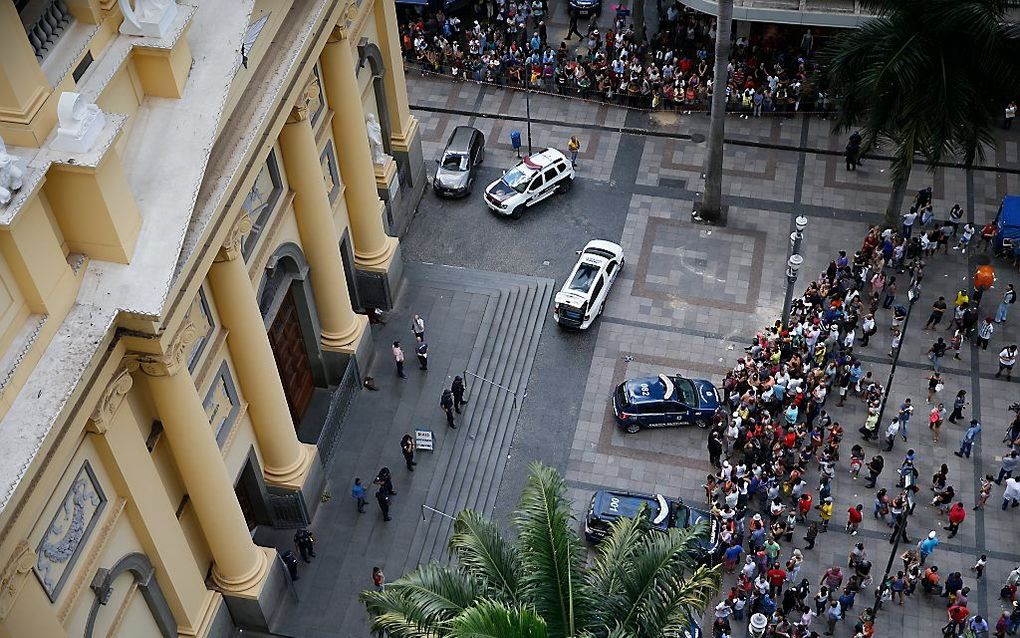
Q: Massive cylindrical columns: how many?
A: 4